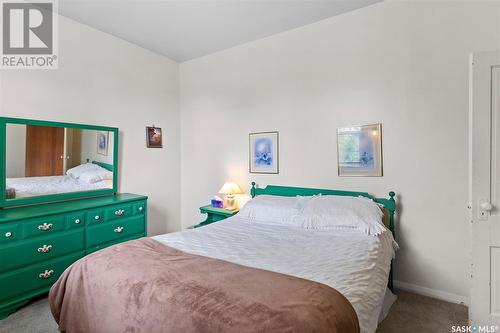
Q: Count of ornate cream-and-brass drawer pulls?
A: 5